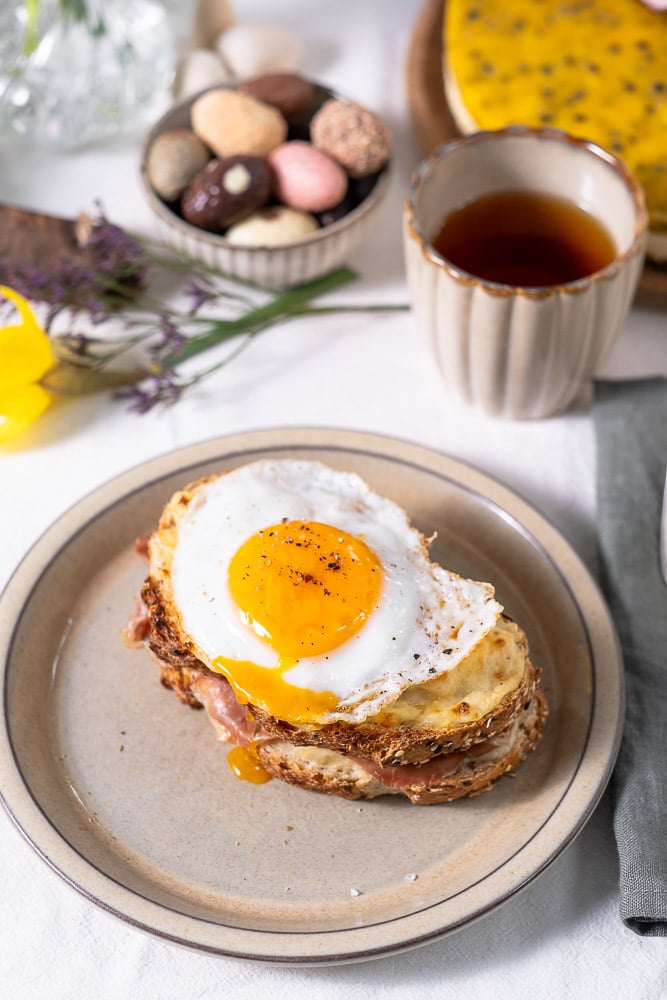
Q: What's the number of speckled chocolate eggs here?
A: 1